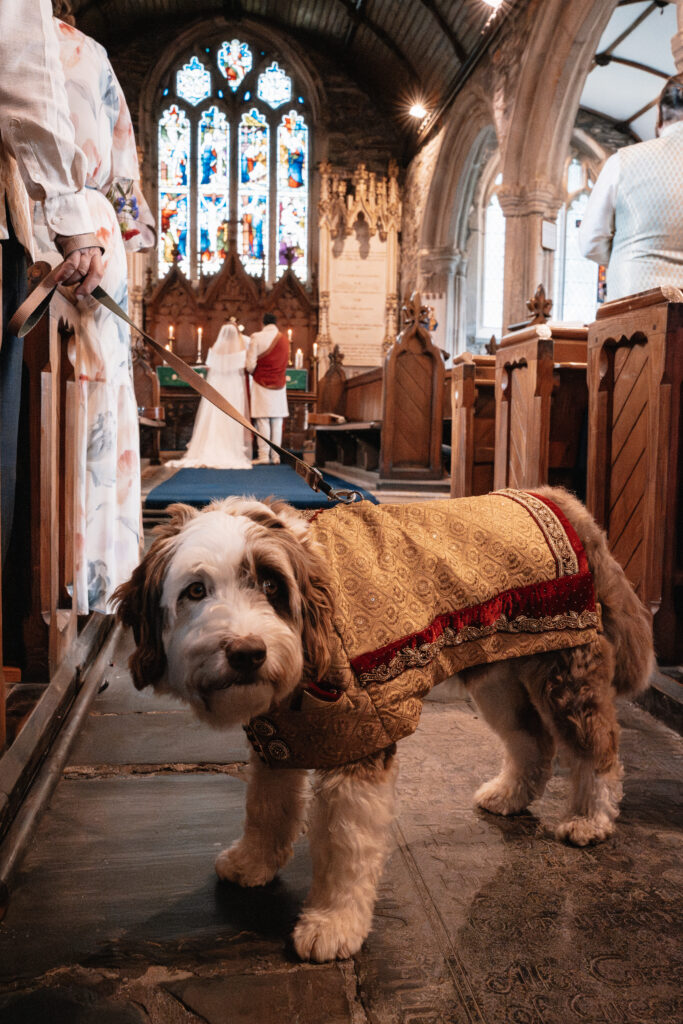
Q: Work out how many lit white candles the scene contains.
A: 6